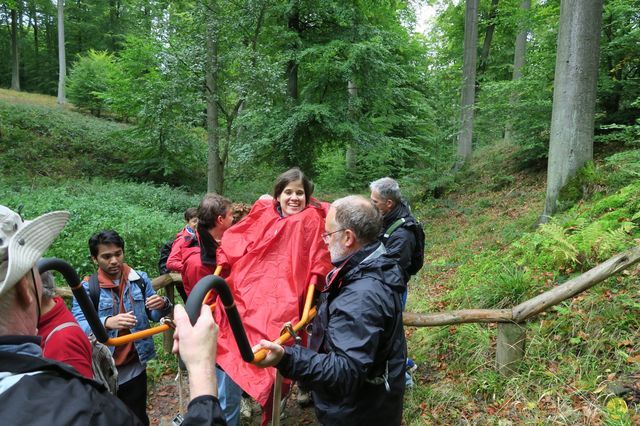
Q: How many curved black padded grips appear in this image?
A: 2